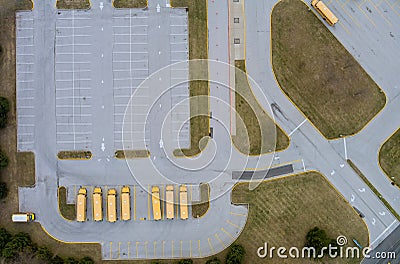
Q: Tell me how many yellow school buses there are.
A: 8